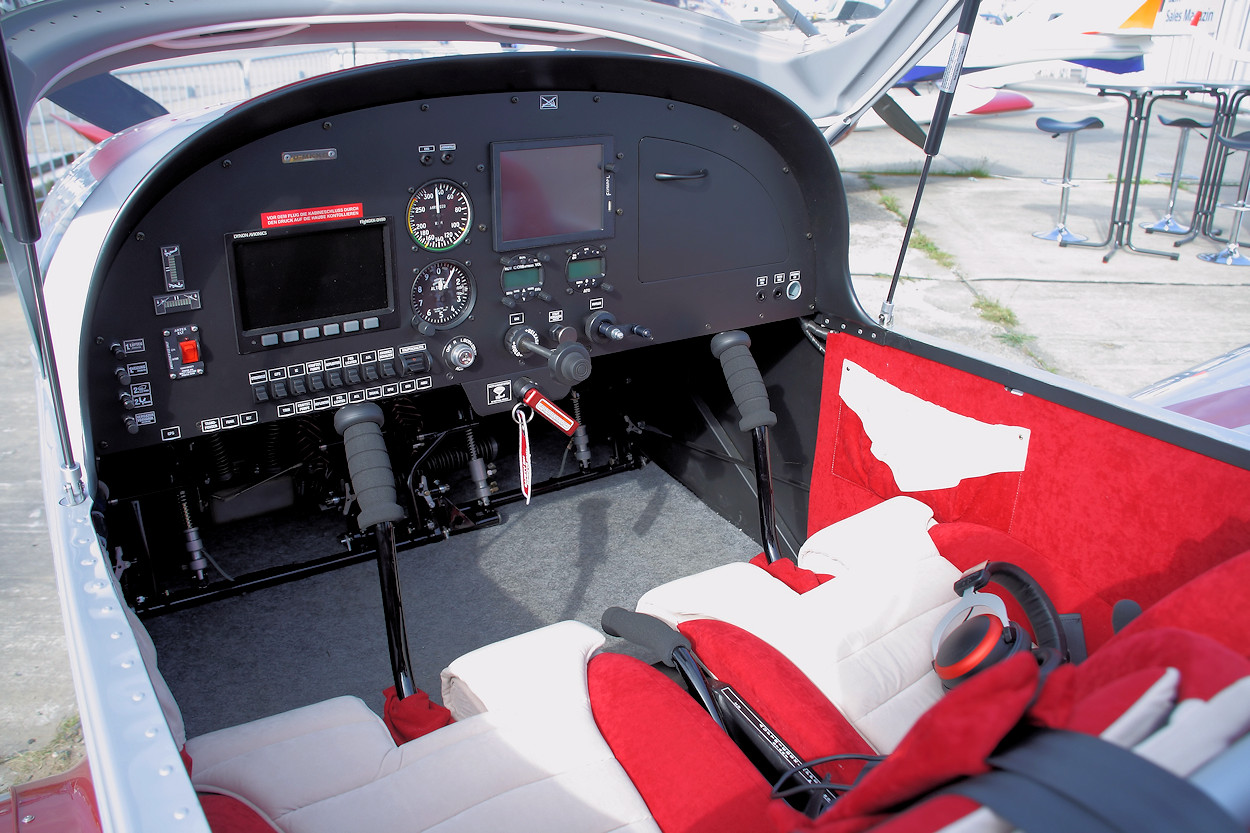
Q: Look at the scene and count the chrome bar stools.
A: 3